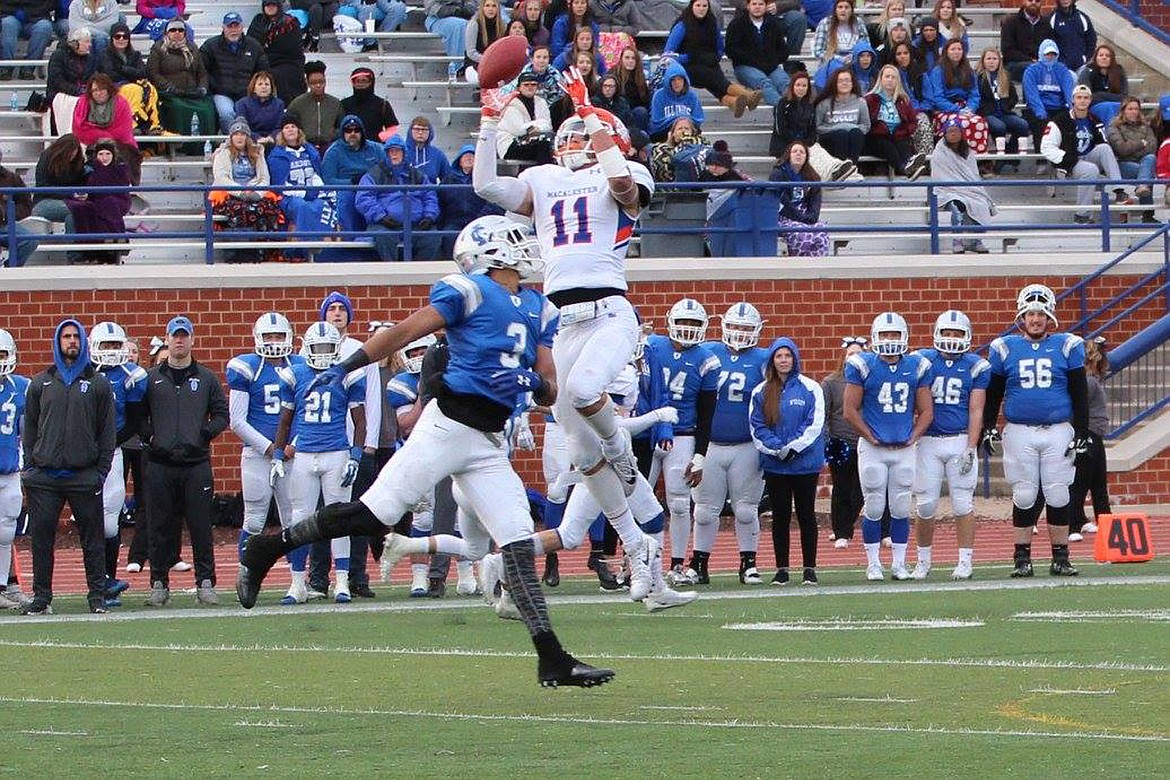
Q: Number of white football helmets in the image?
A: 11